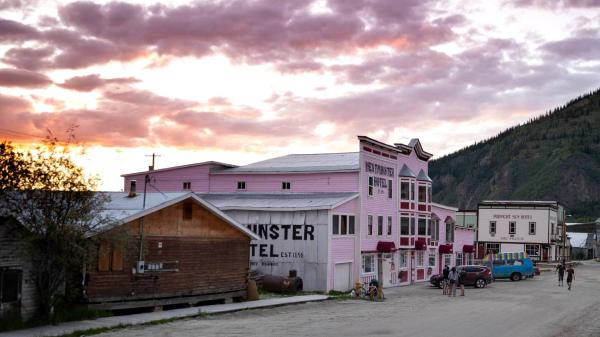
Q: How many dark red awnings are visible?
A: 4